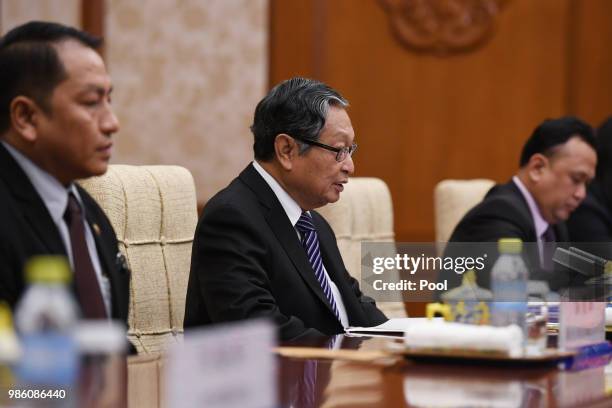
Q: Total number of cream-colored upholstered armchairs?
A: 3